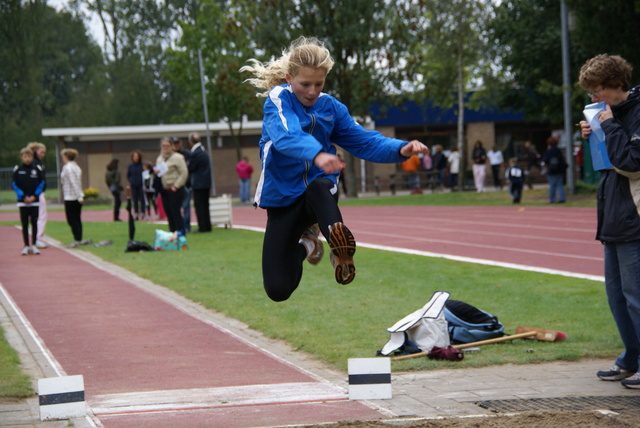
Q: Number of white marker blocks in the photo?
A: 2